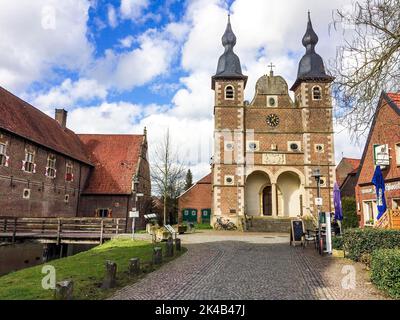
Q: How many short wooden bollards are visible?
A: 6